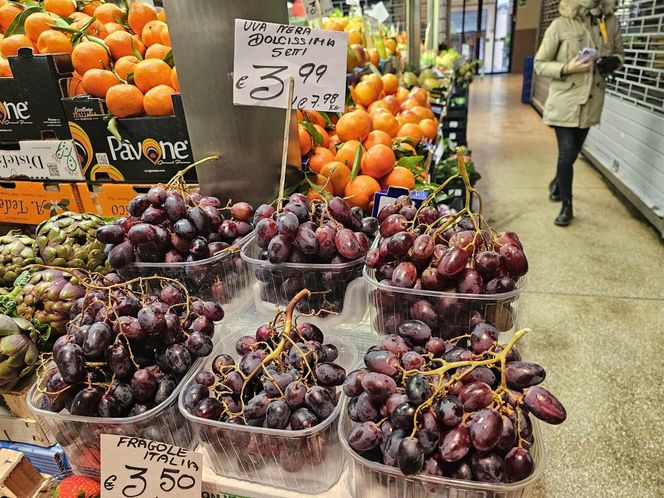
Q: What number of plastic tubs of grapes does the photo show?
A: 6